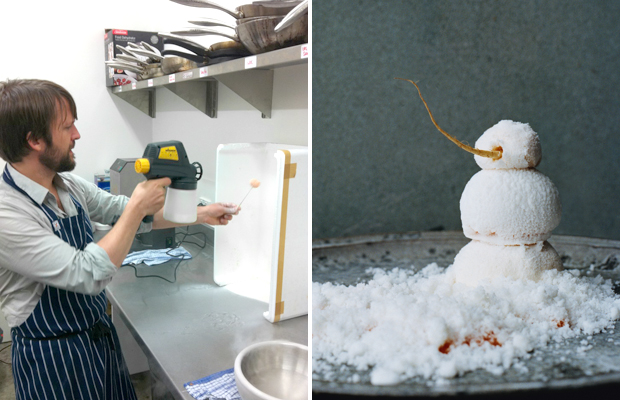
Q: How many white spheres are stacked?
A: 3